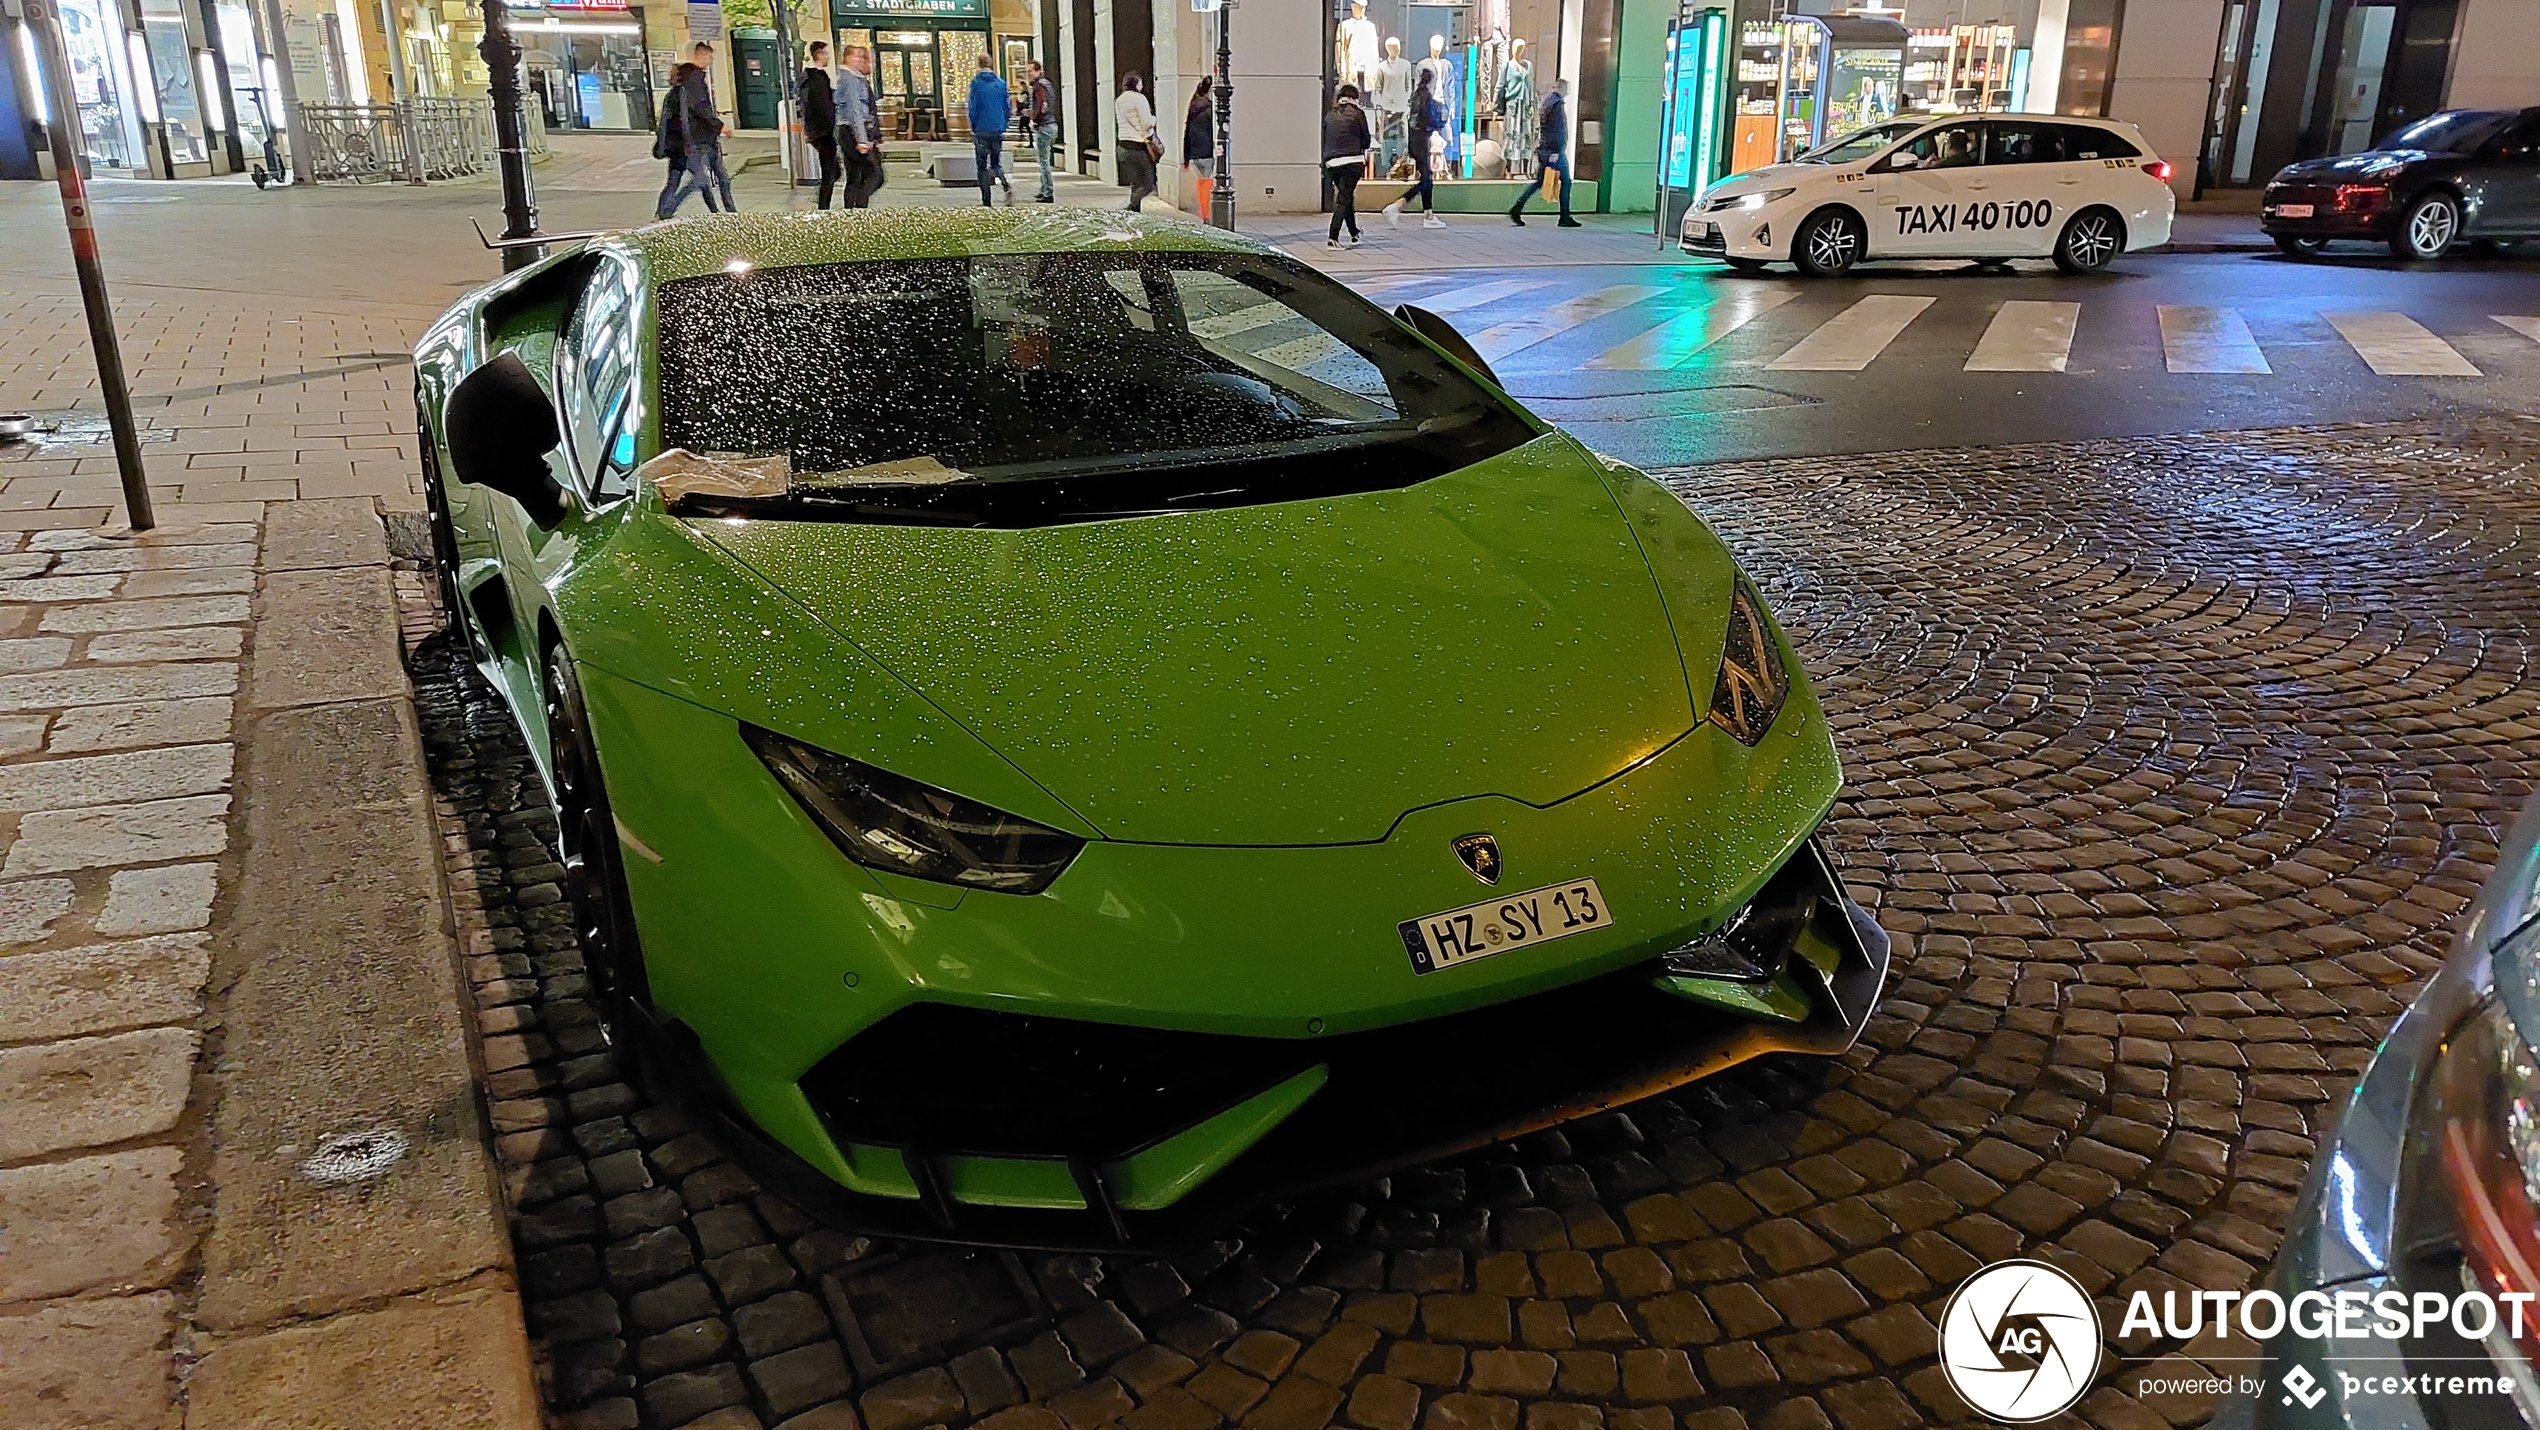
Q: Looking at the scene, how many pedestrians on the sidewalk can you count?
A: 11